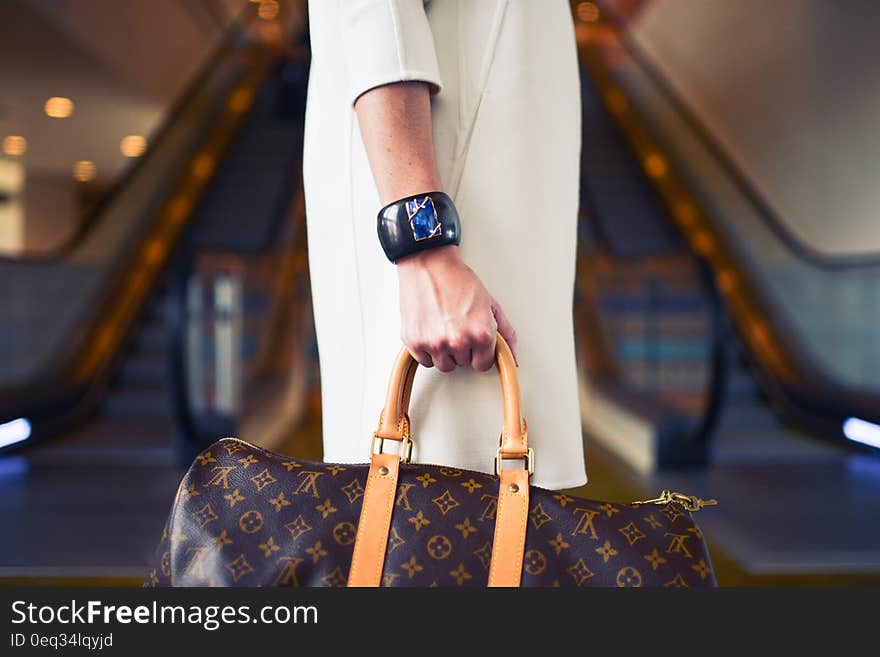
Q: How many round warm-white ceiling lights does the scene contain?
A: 4